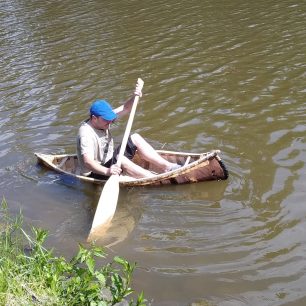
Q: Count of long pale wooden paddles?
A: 1